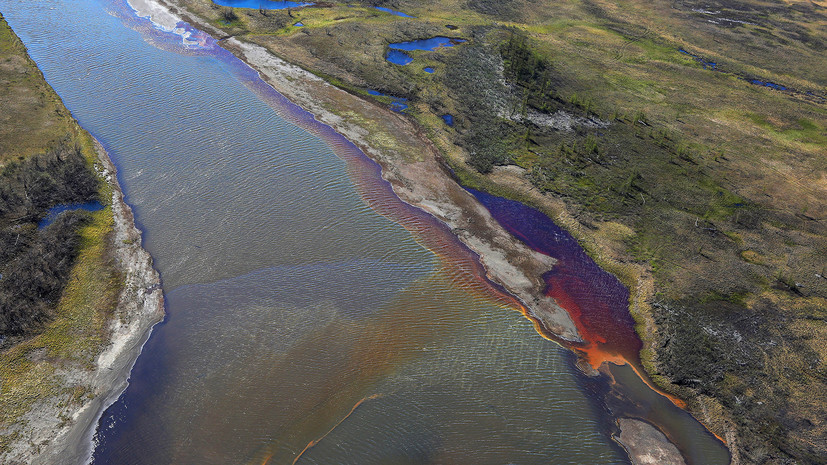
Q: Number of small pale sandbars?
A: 1